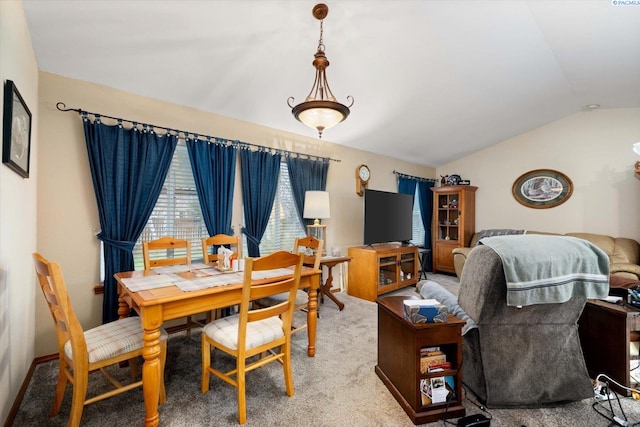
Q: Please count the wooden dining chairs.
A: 5